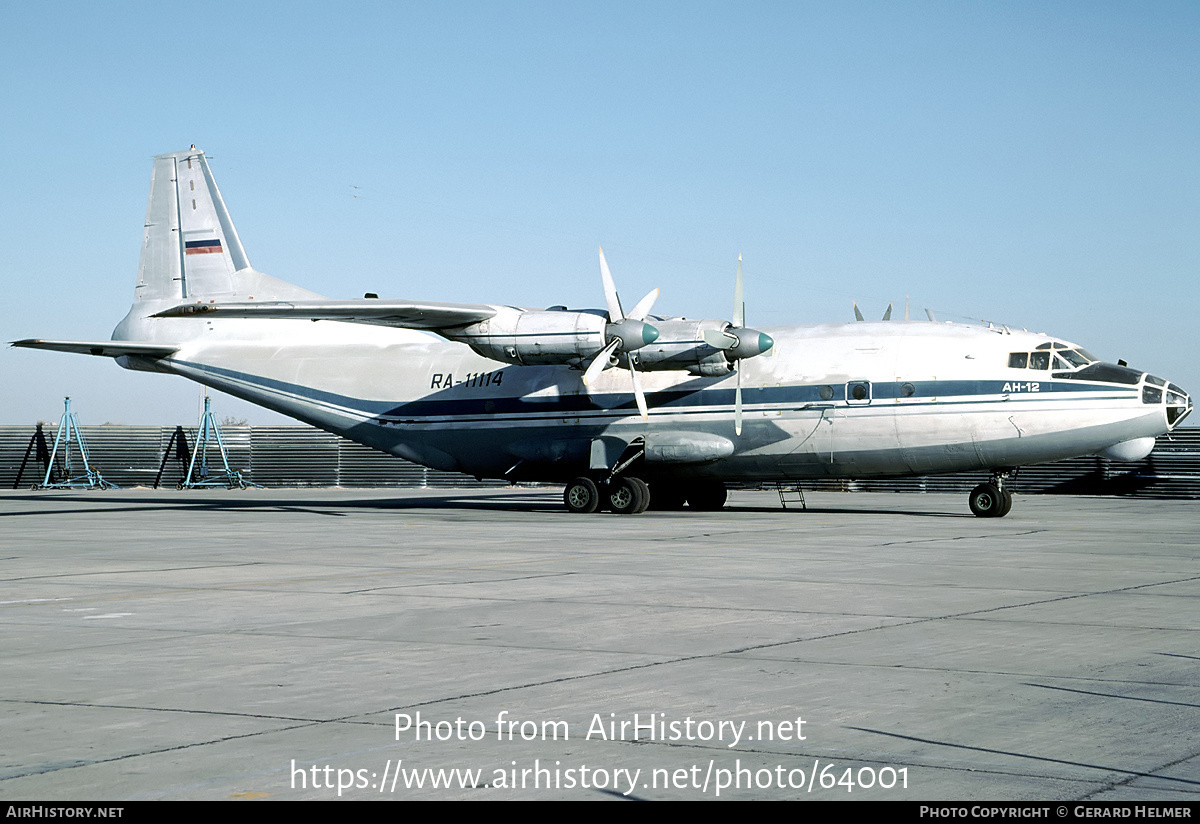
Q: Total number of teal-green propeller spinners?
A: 2